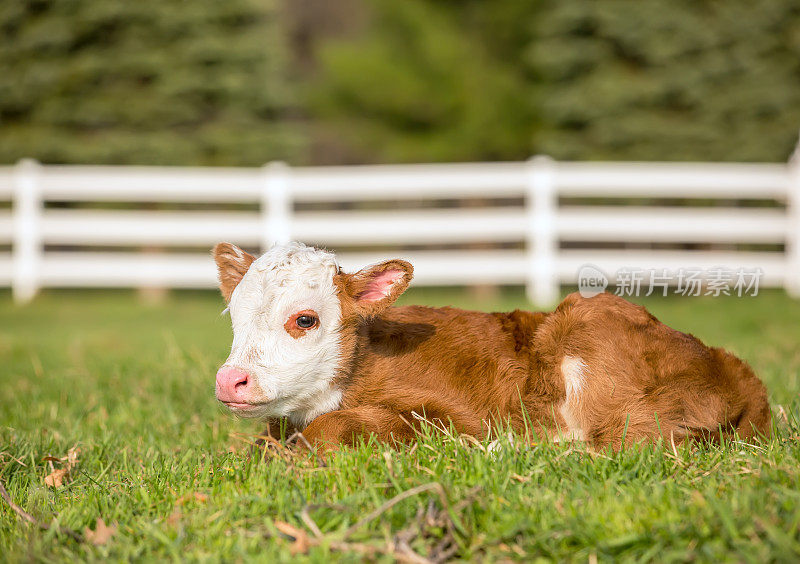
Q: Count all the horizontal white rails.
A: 3